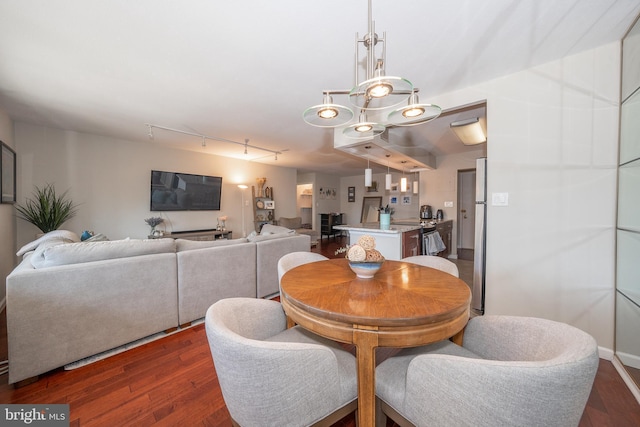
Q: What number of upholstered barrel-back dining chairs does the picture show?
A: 4